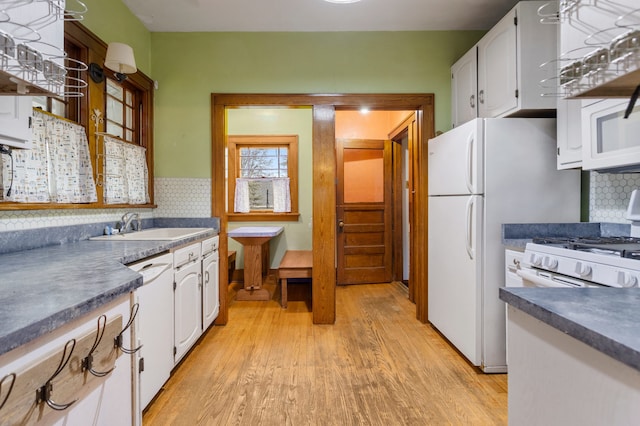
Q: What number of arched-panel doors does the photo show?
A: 4